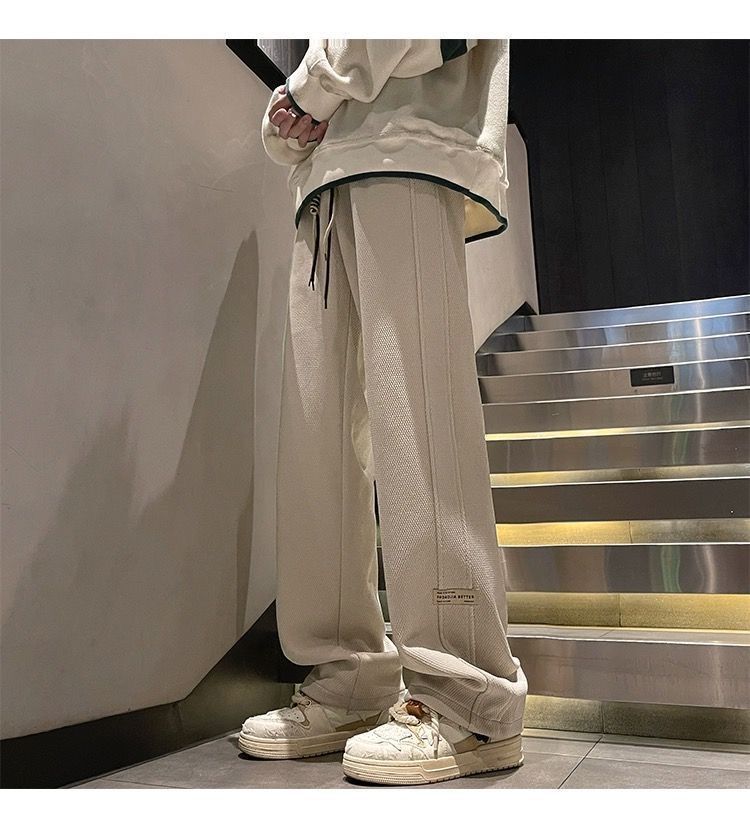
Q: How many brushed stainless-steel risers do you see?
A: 9